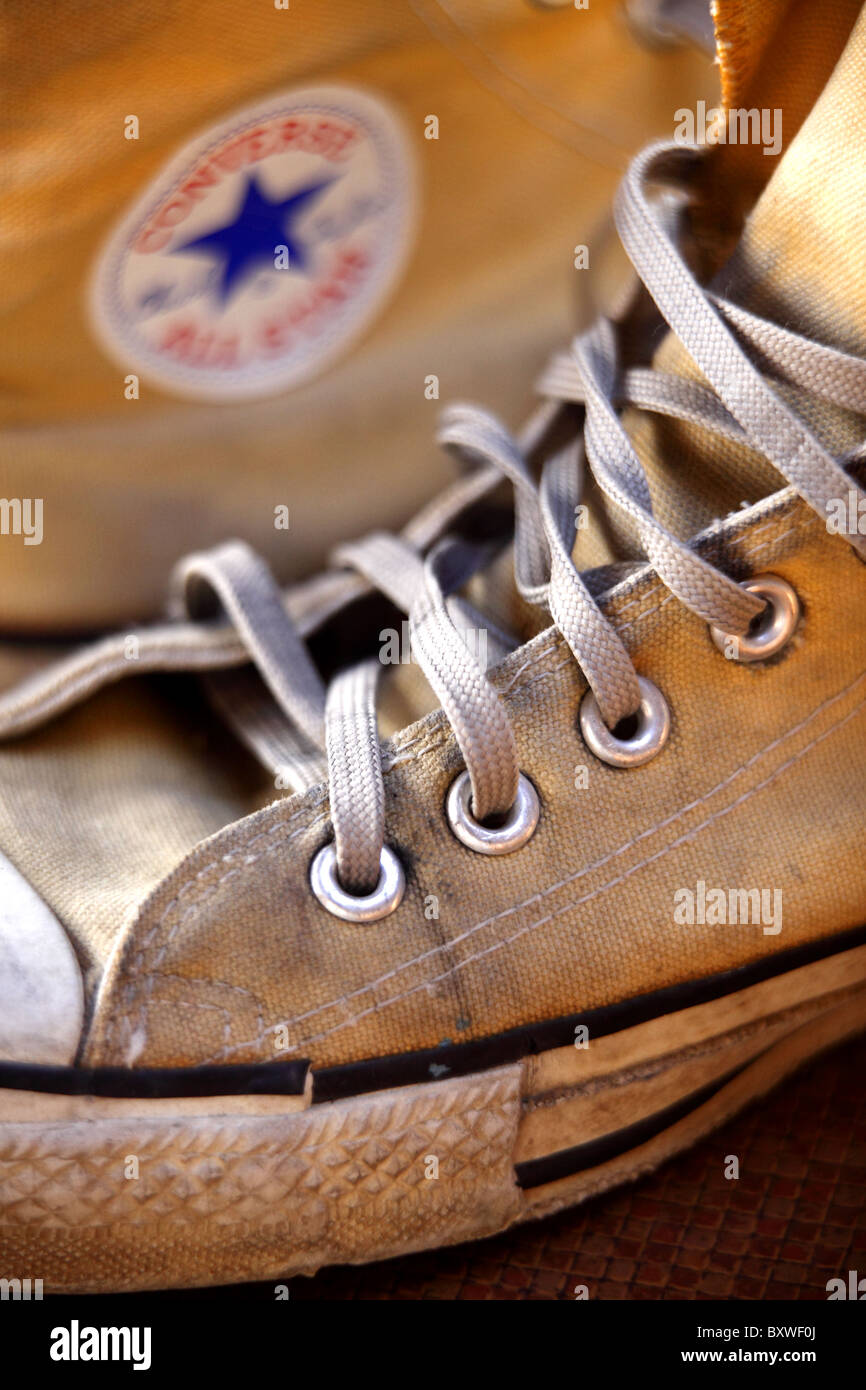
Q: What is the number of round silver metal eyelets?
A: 4